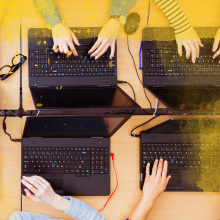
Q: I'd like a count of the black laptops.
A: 4